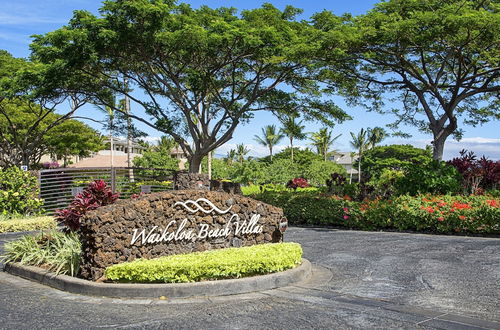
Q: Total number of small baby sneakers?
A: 0